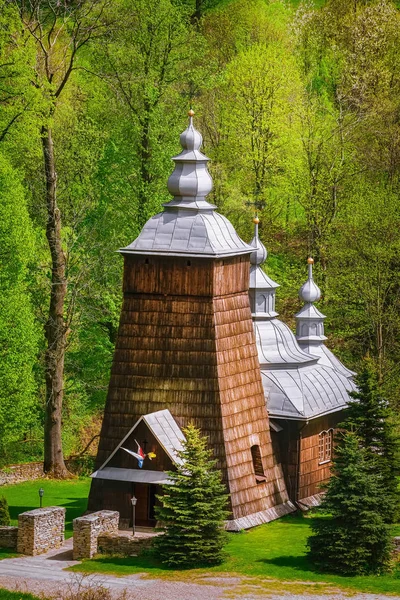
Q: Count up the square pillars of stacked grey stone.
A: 2